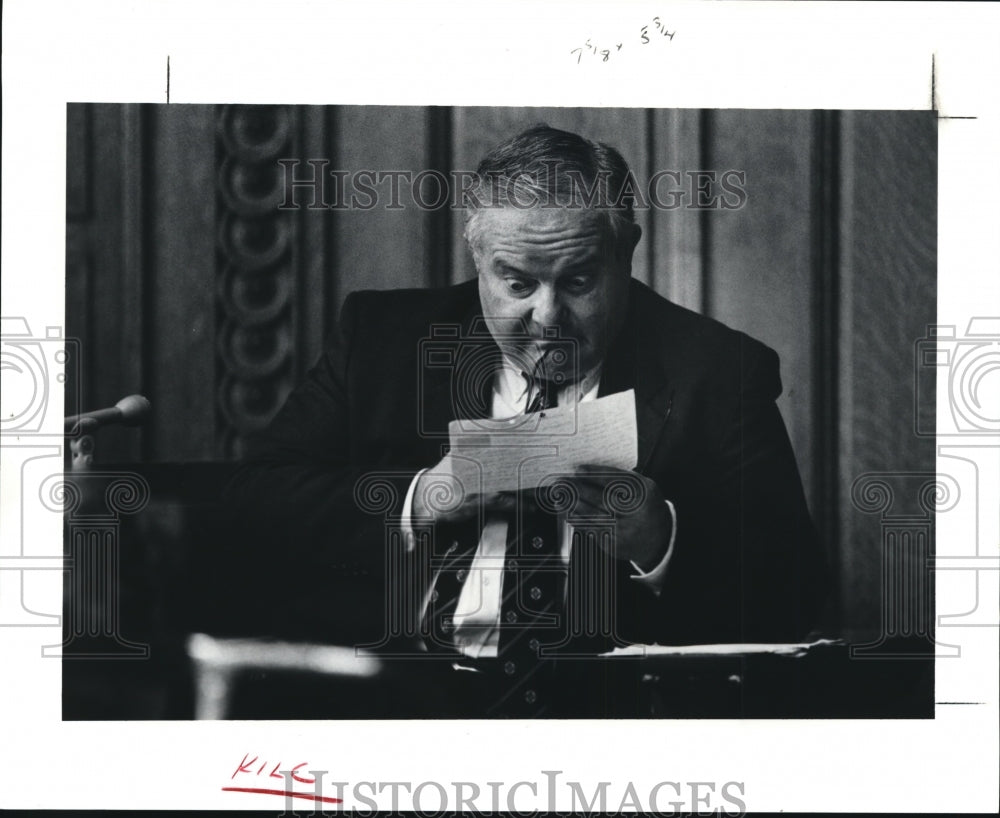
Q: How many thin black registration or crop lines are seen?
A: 4